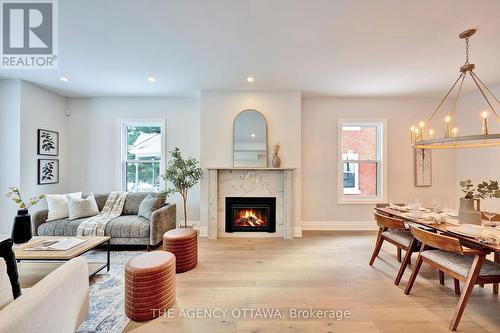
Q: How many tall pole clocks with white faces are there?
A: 0